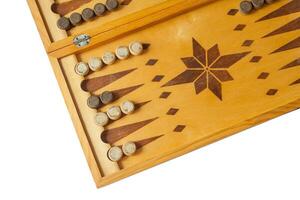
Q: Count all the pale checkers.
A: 10